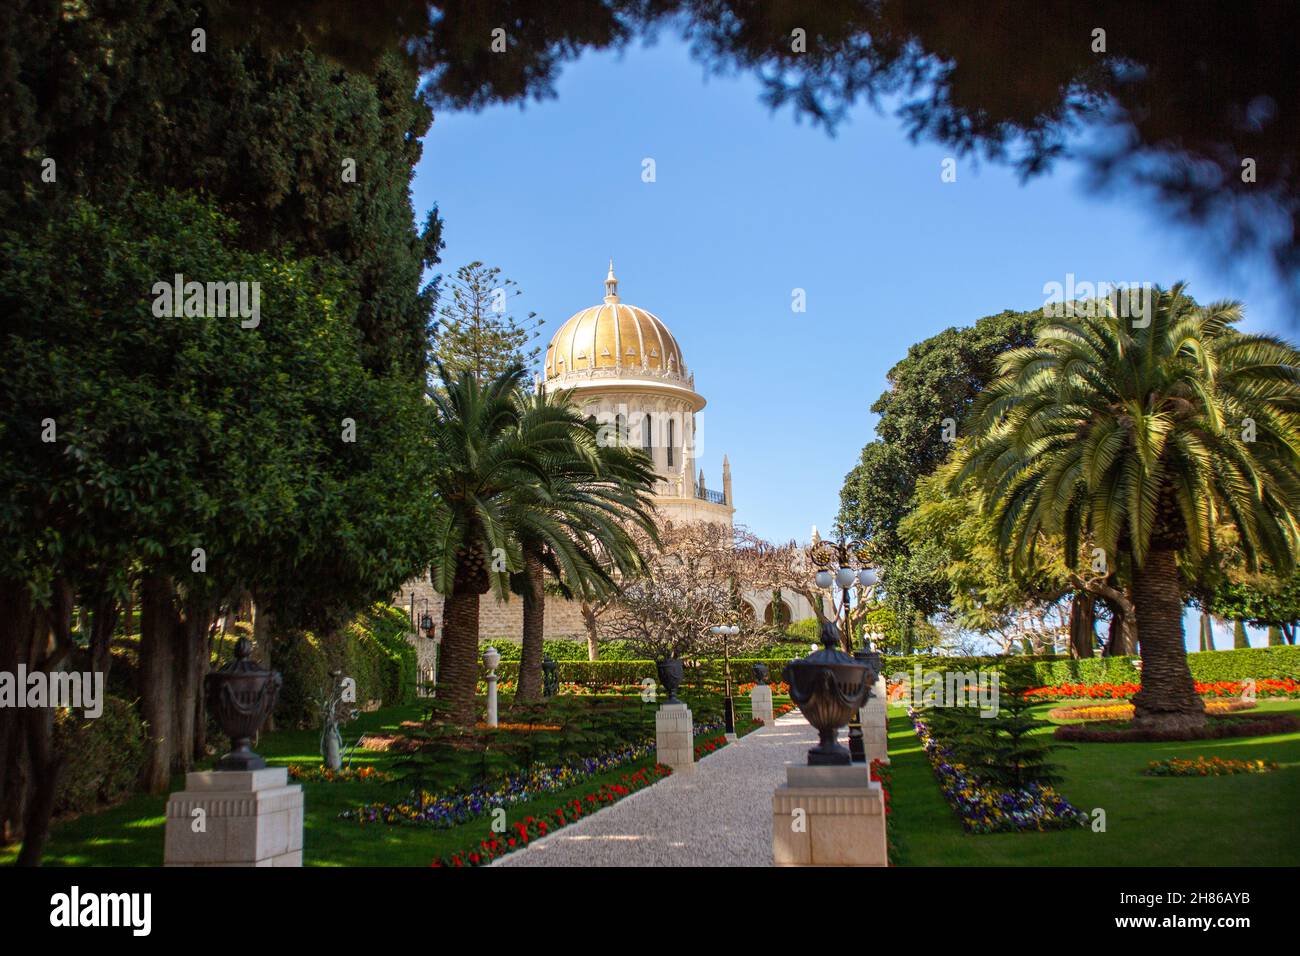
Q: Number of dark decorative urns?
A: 5